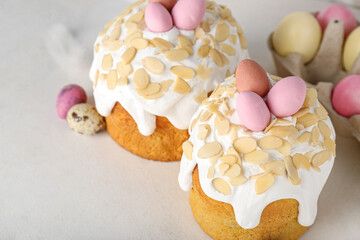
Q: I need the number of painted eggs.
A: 11